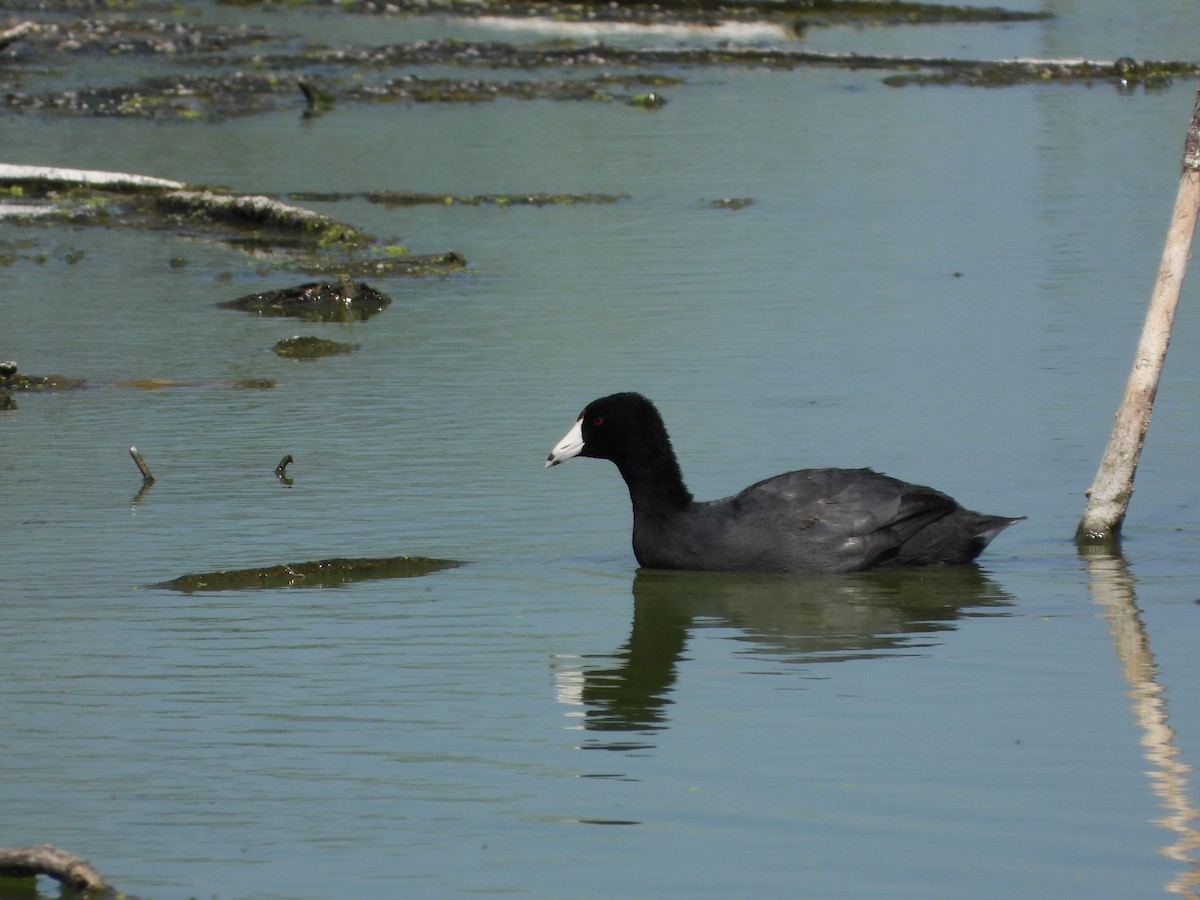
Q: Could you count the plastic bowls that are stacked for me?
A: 0